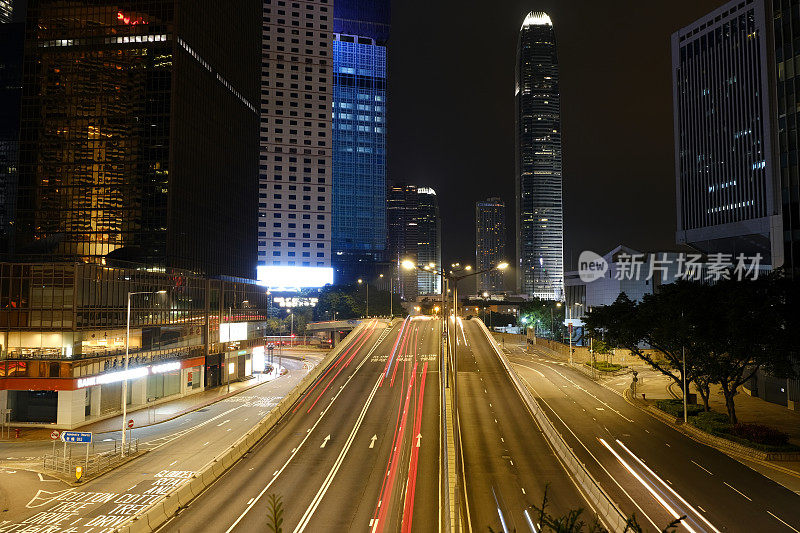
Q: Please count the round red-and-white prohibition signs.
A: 2